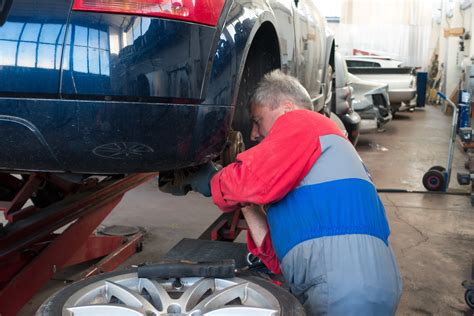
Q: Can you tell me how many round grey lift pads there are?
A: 1